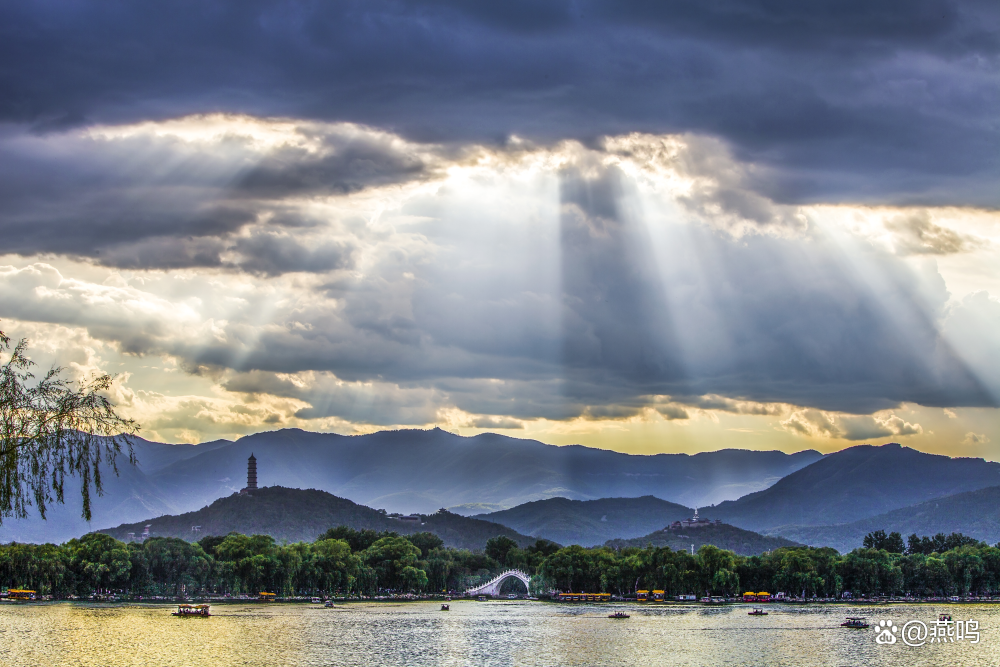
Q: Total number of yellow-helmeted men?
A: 0